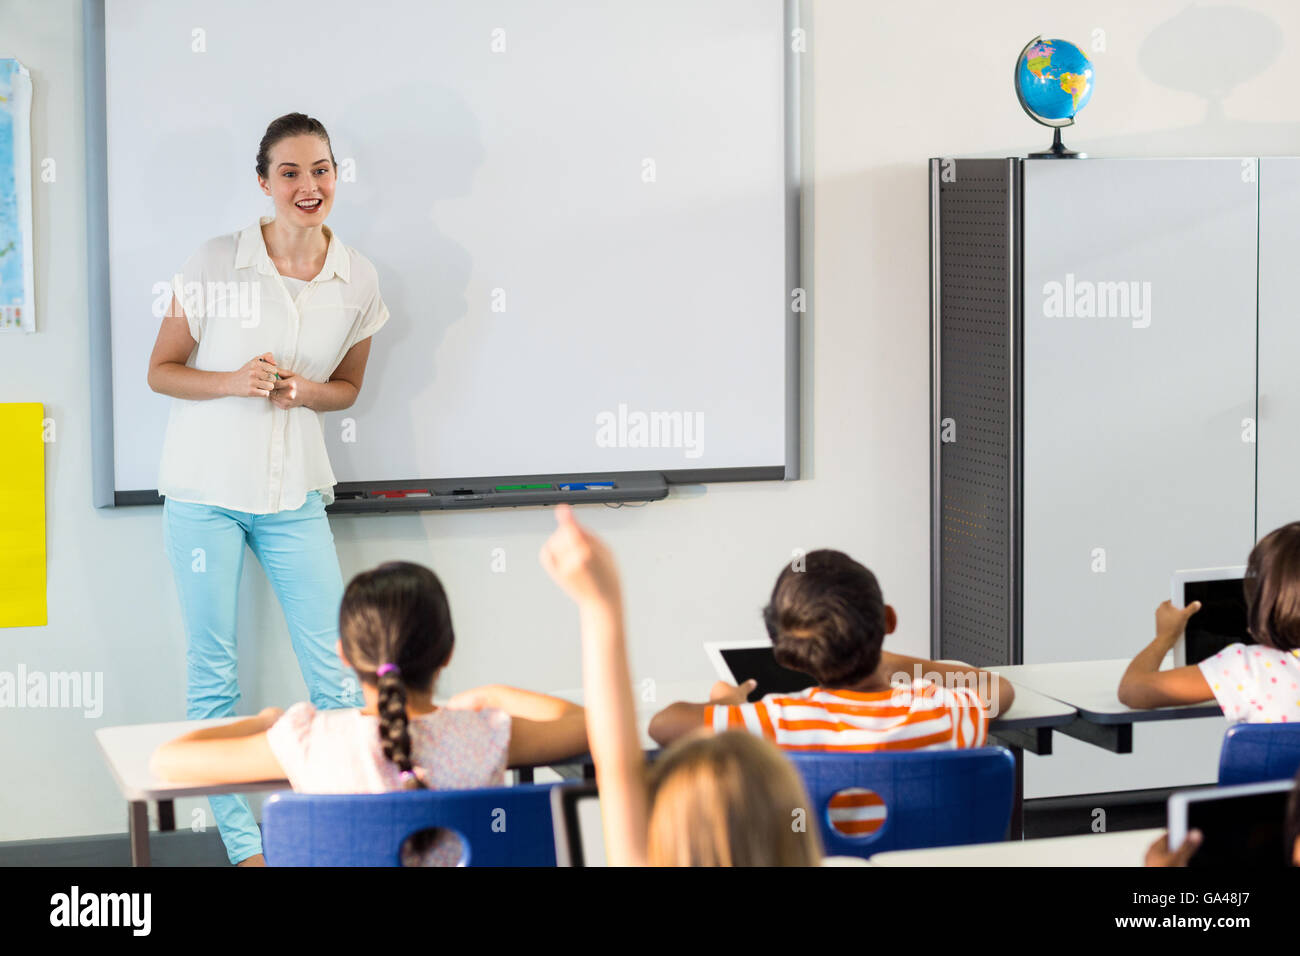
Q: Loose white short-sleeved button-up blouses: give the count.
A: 1